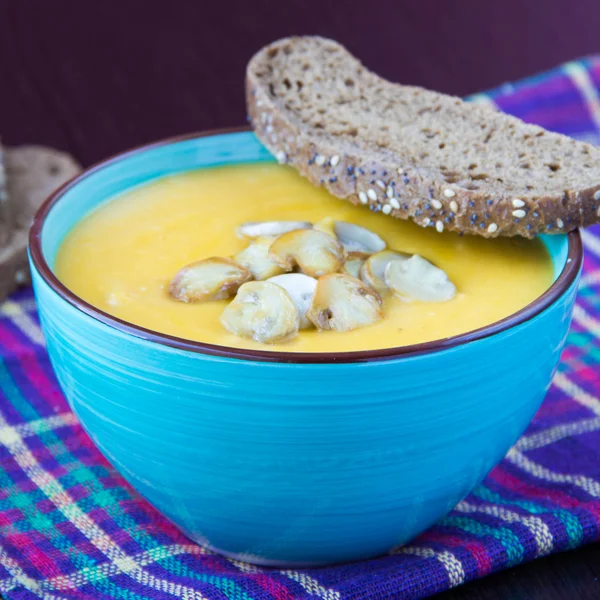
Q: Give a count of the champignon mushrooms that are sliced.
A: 11